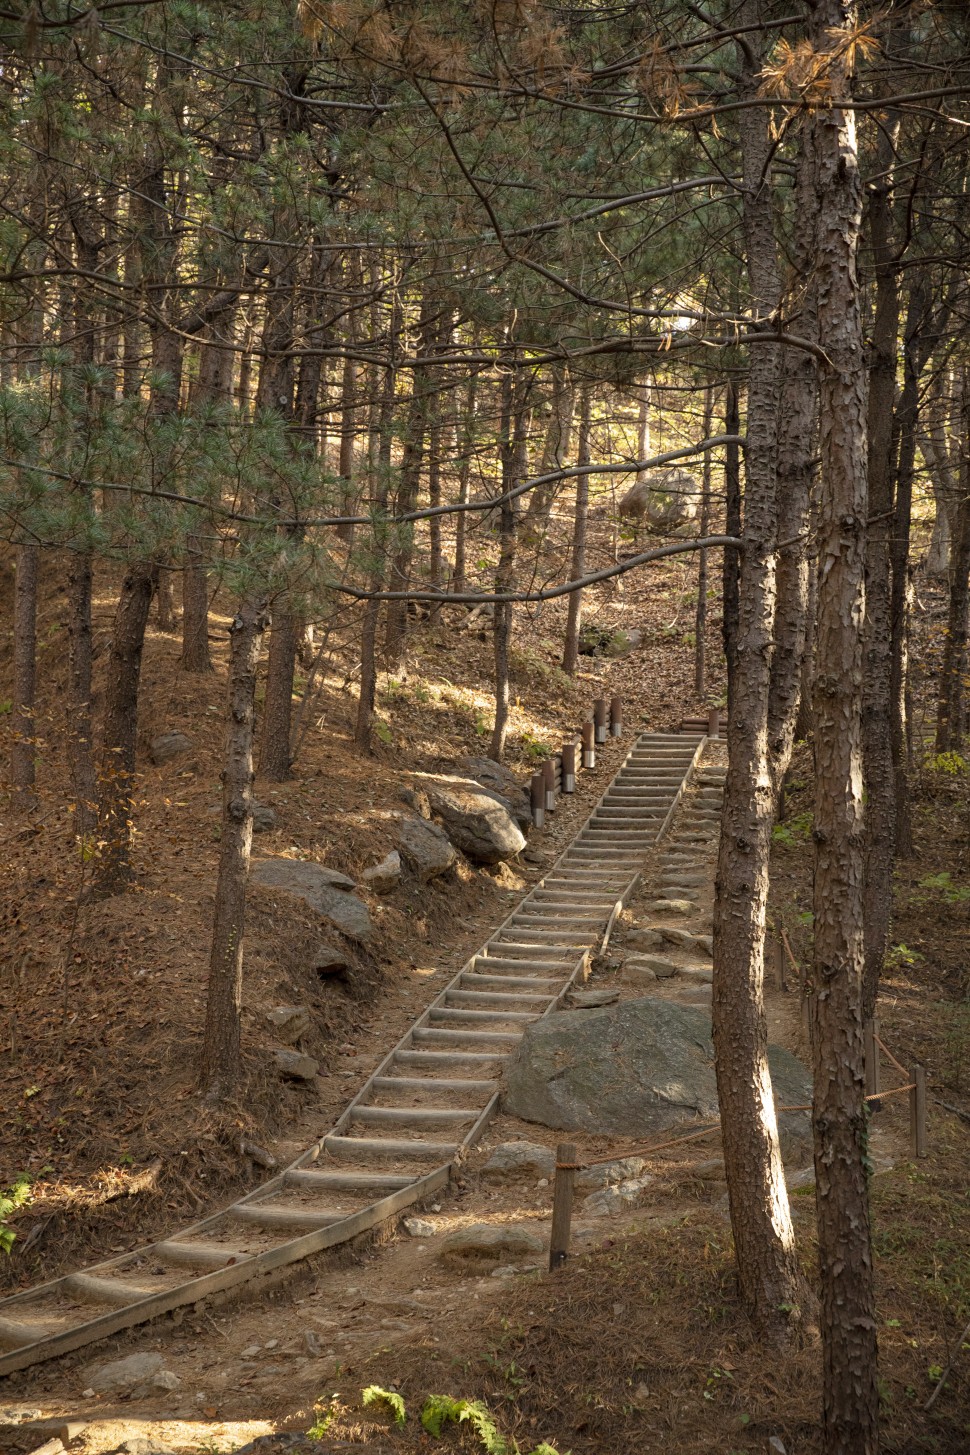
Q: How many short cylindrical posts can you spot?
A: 7